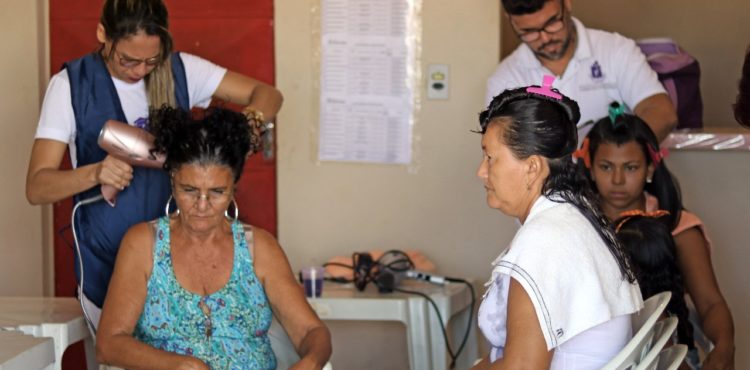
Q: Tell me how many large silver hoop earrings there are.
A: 2